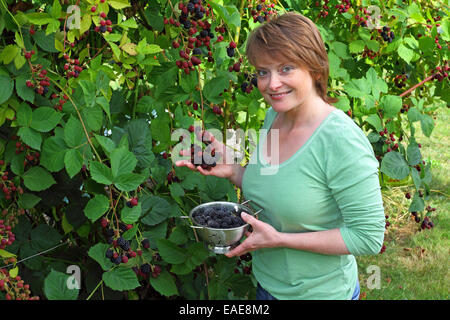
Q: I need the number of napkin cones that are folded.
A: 0